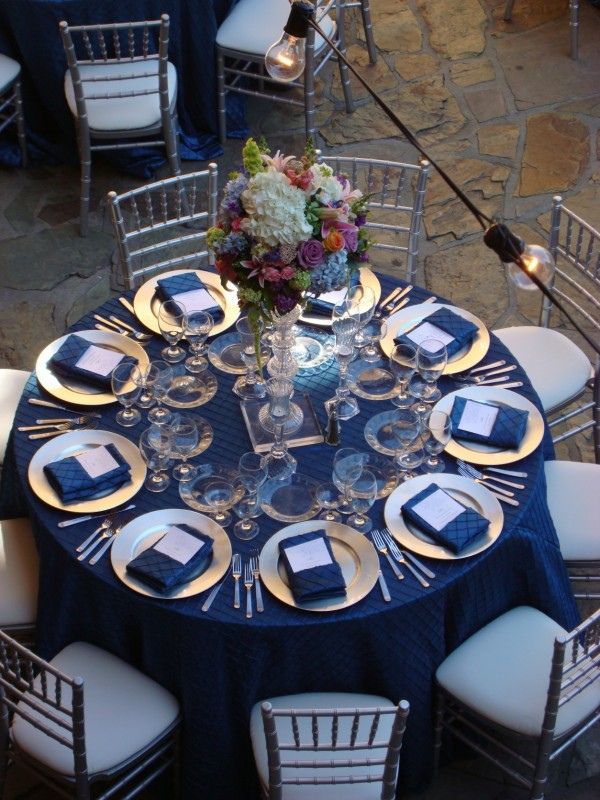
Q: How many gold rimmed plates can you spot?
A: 9